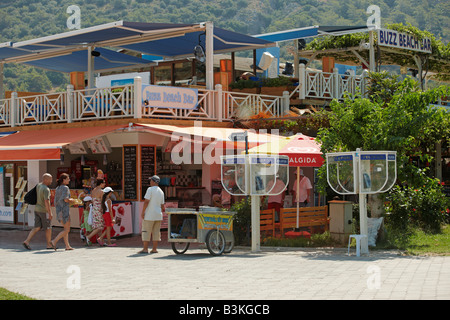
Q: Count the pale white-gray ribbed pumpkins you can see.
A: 0